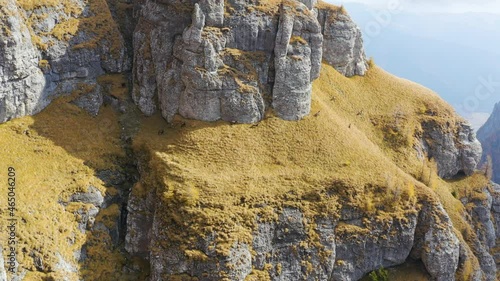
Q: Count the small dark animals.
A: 8